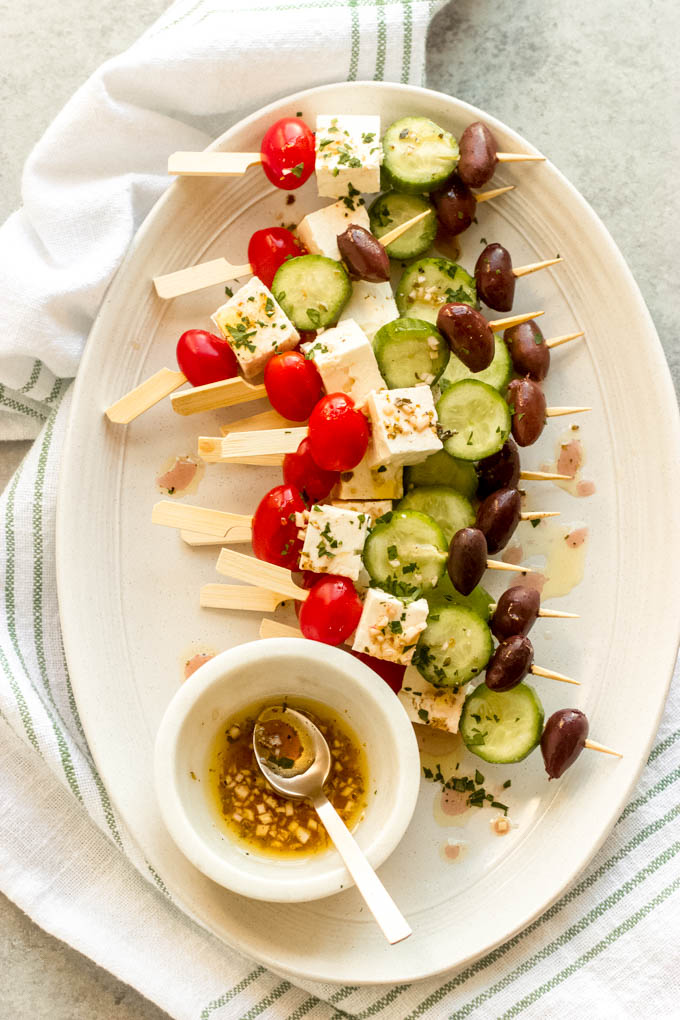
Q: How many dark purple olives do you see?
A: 13